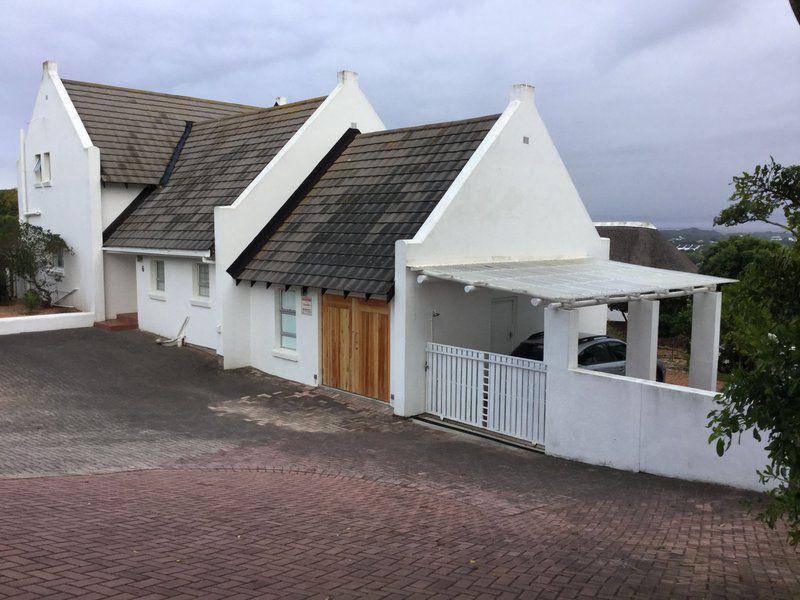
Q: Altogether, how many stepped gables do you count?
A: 3